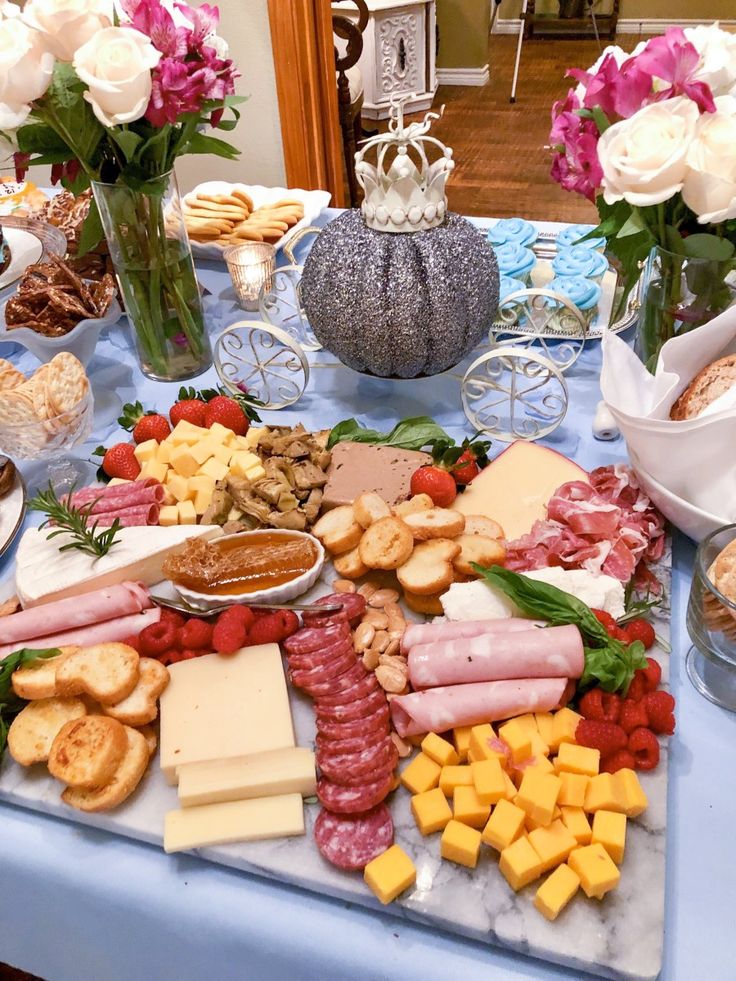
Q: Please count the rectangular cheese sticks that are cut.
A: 2